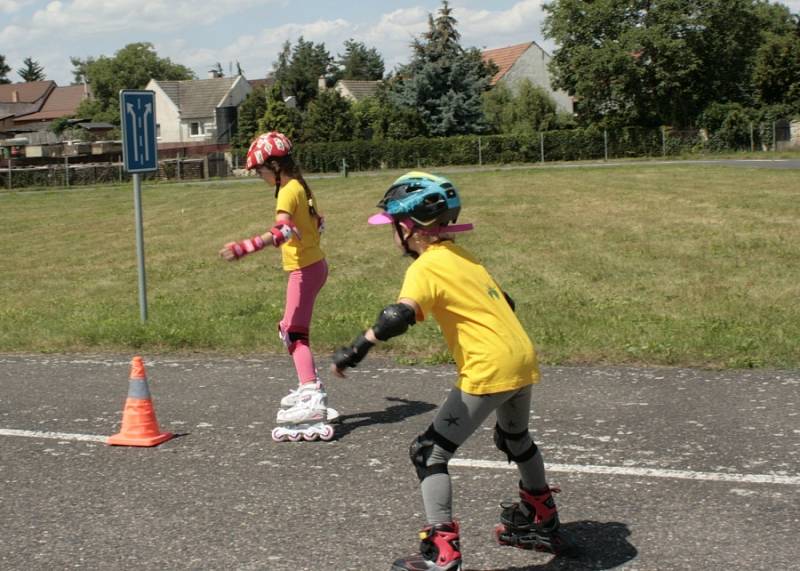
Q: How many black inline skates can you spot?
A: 2